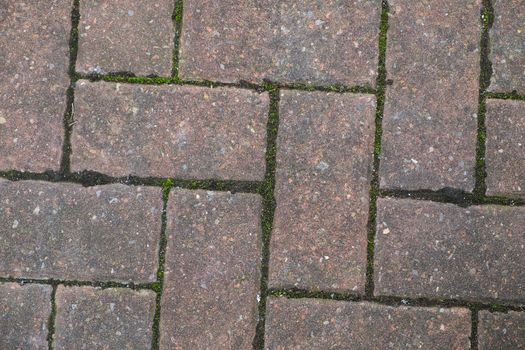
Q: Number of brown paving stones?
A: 15